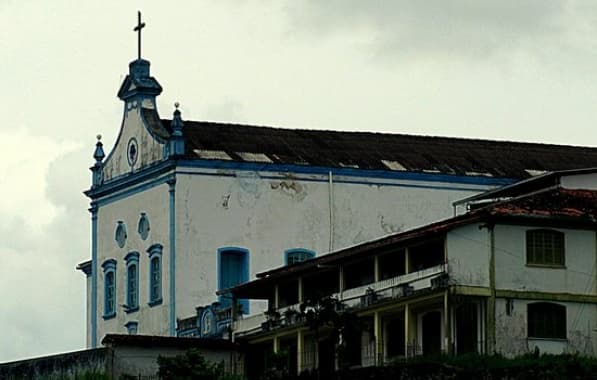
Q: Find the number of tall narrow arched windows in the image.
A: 3